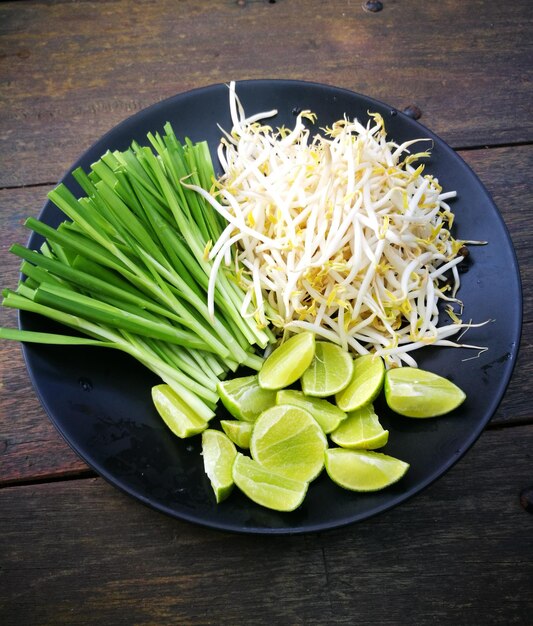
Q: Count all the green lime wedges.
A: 13